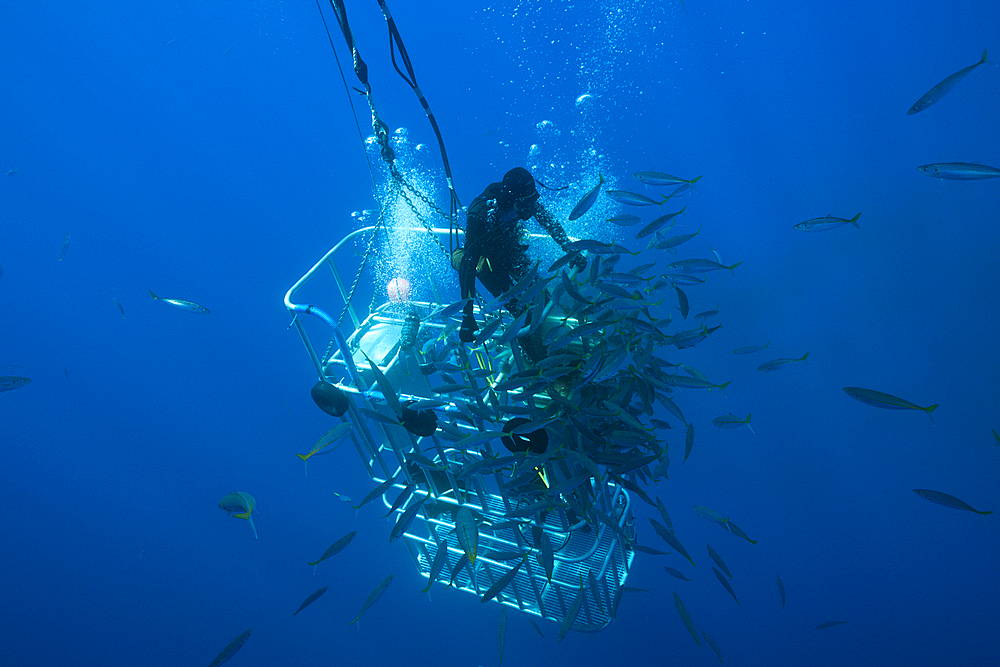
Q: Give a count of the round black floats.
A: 3